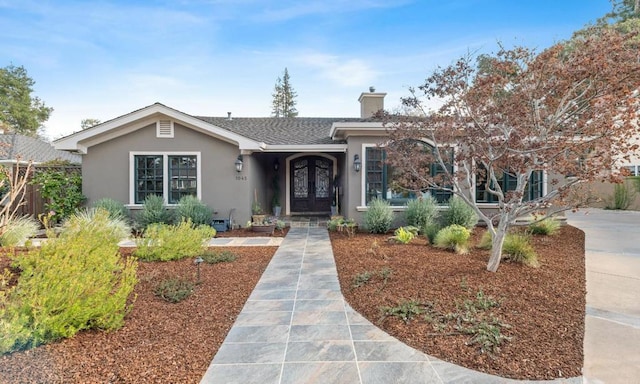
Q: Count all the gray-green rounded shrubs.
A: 6